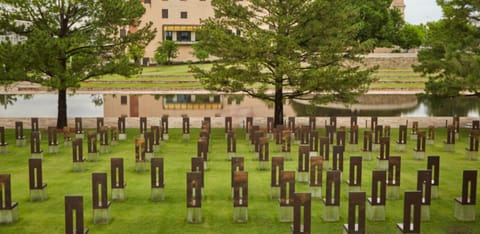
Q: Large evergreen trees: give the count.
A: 3